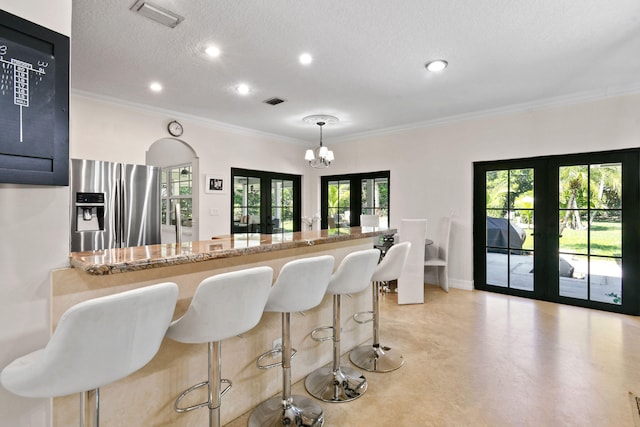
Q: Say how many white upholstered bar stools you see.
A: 5